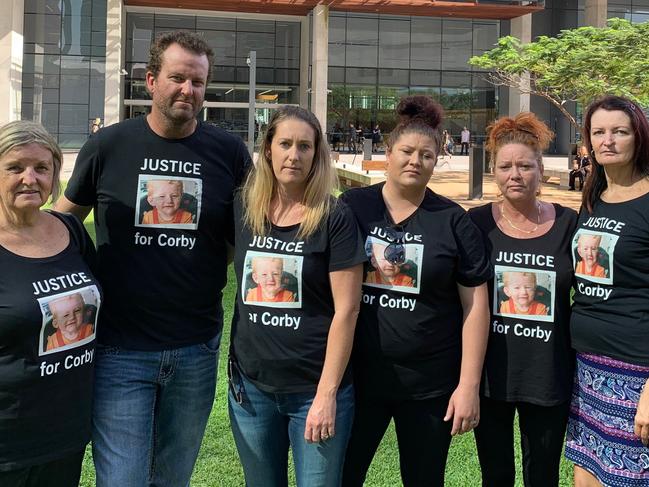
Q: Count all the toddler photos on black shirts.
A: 6